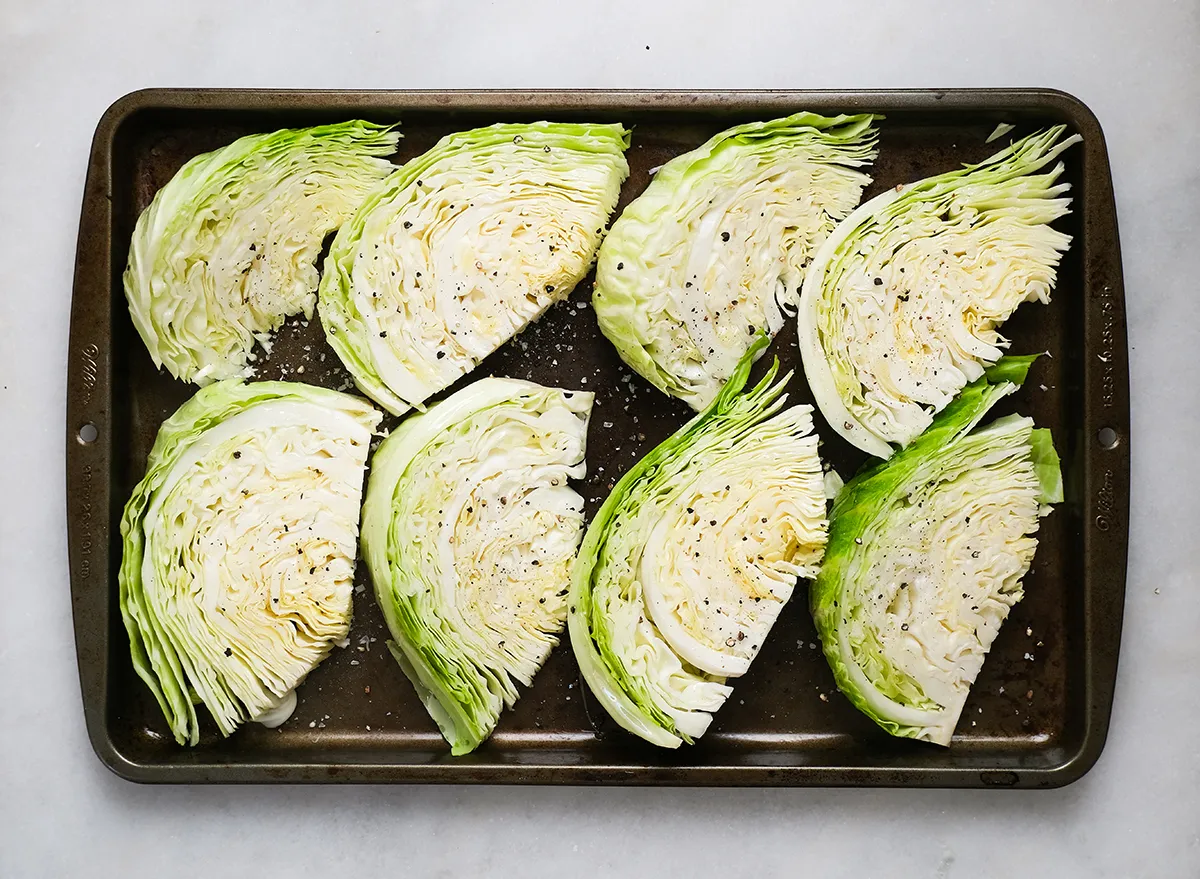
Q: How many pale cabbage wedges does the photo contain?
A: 8